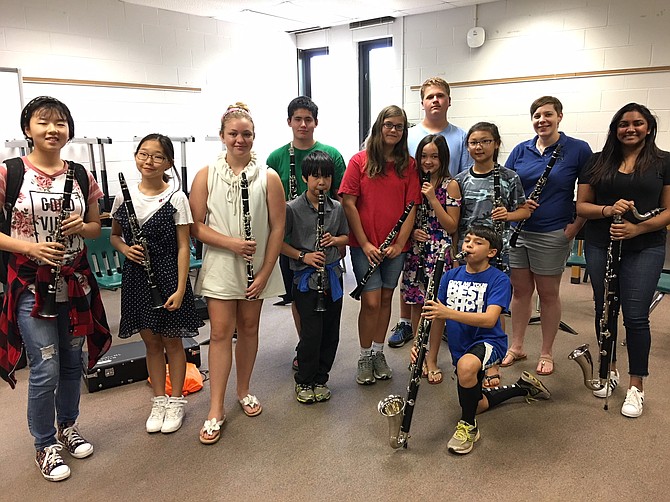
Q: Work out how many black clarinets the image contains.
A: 11